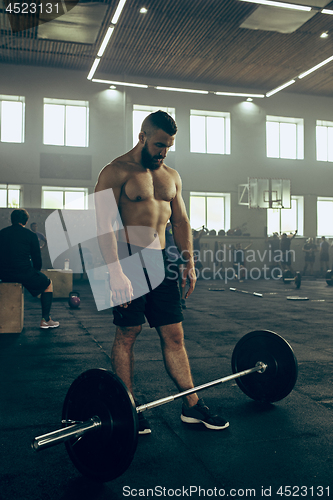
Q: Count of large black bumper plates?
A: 2